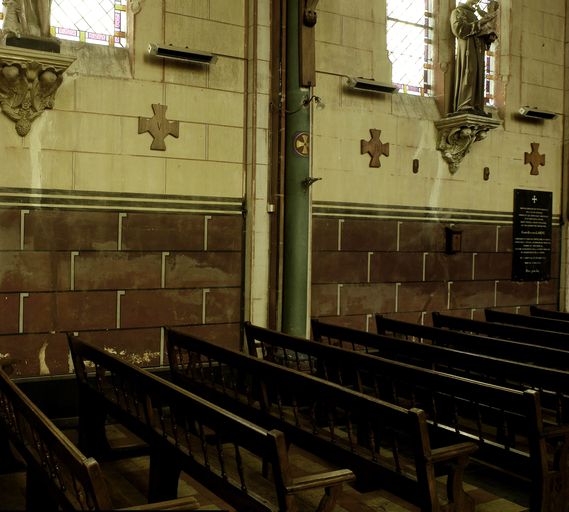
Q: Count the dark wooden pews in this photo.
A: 9